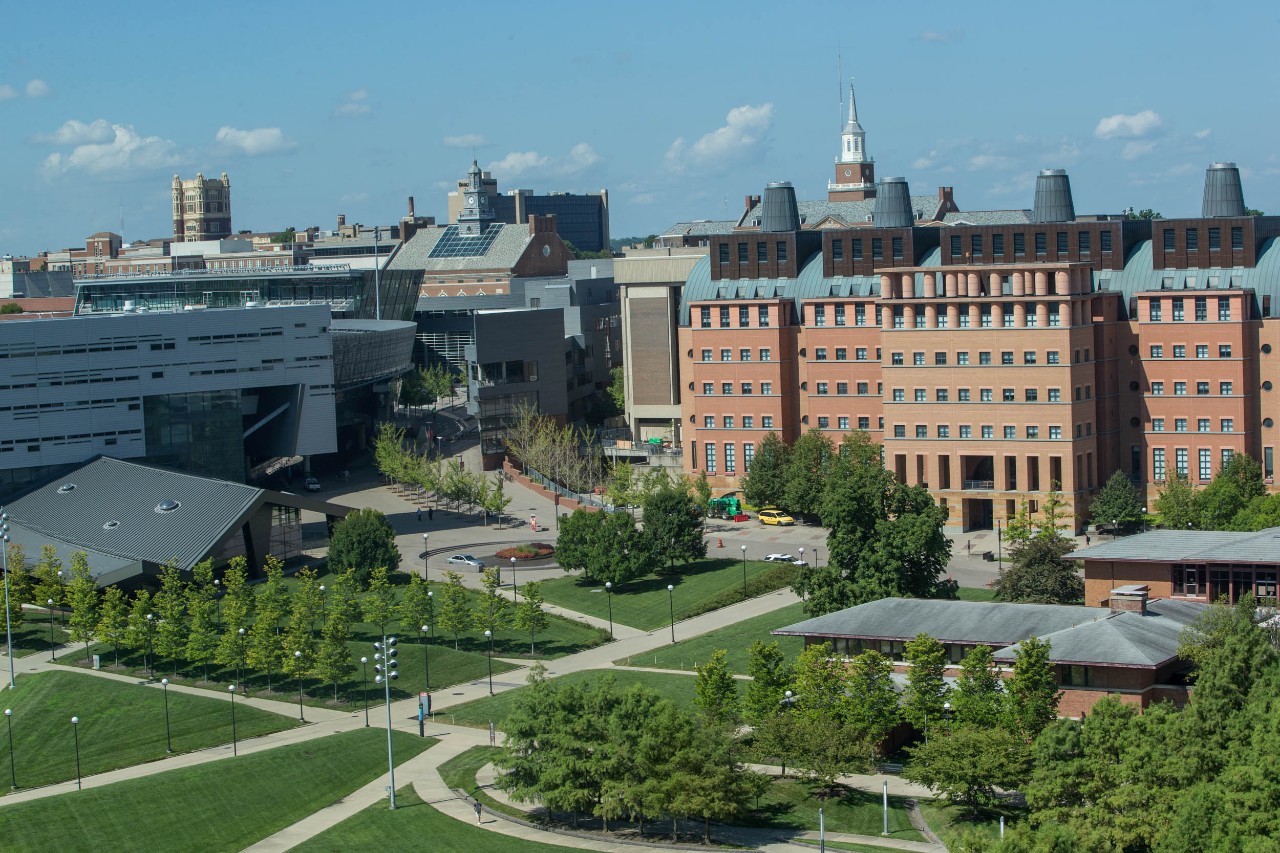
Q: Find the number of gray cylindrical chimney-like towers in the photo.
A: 4